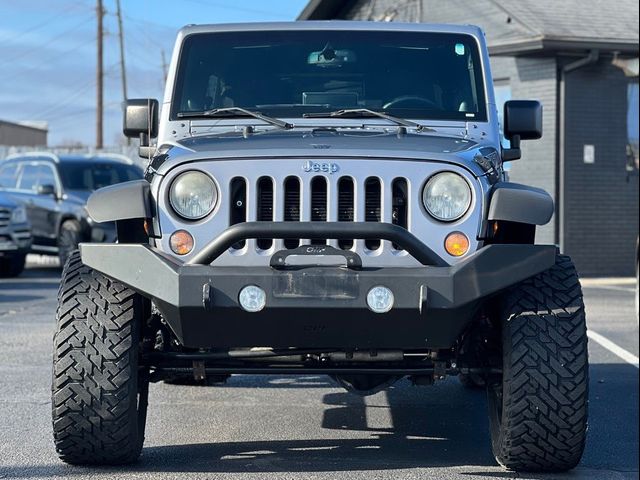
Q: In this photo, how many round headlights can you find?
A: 2